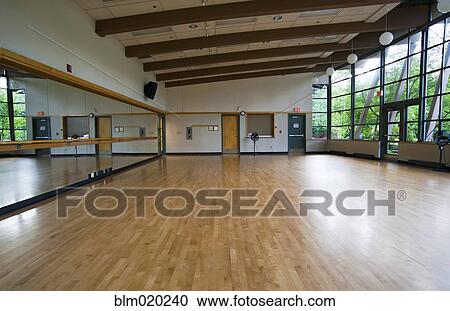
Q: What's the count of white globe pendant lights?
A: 5